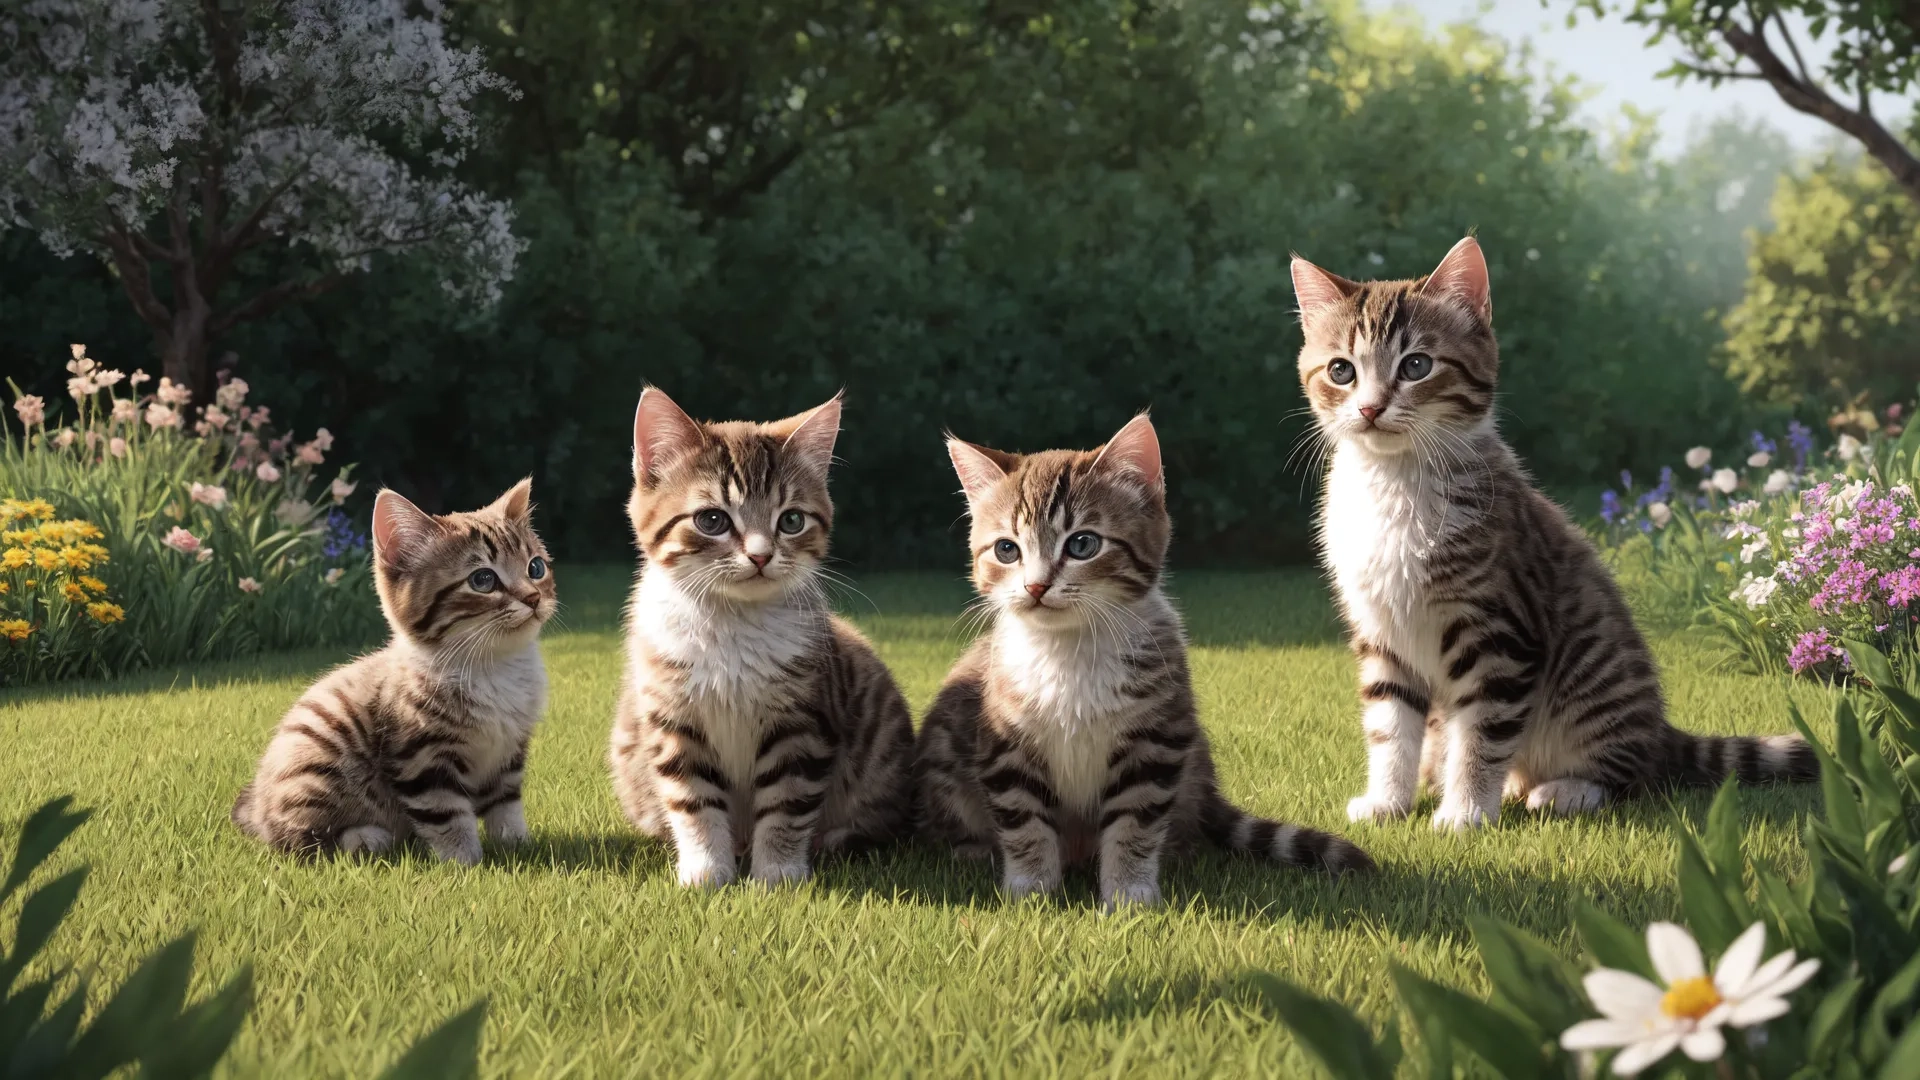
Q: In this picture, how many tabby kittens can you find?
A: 4